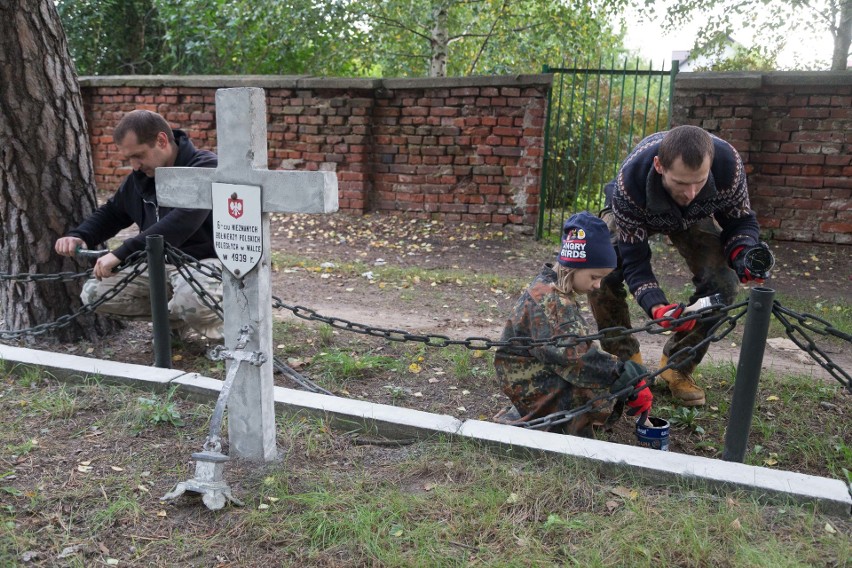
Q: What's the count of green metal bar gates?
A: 1